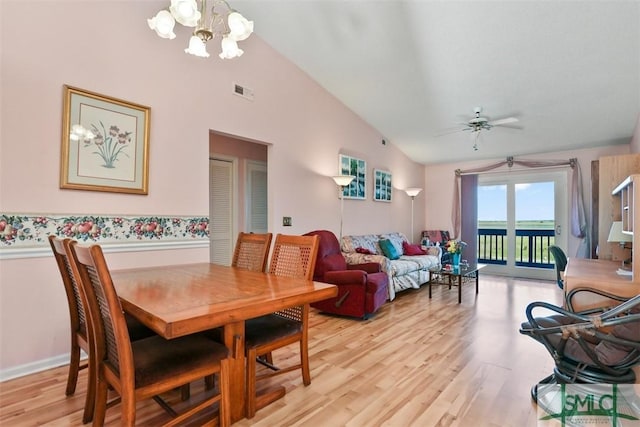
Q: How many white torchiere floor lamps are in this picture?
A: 2